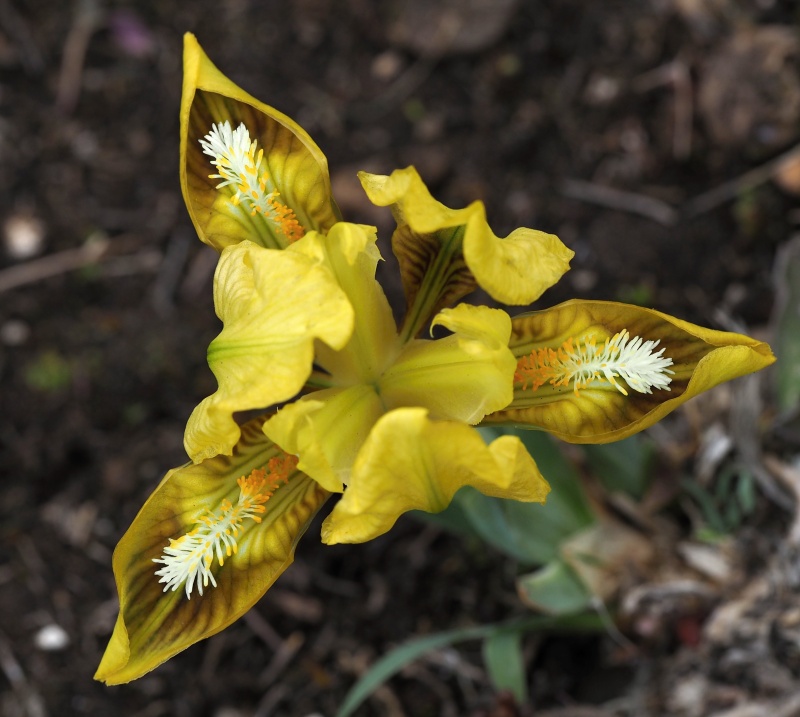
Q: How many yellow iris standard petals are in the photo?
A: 3